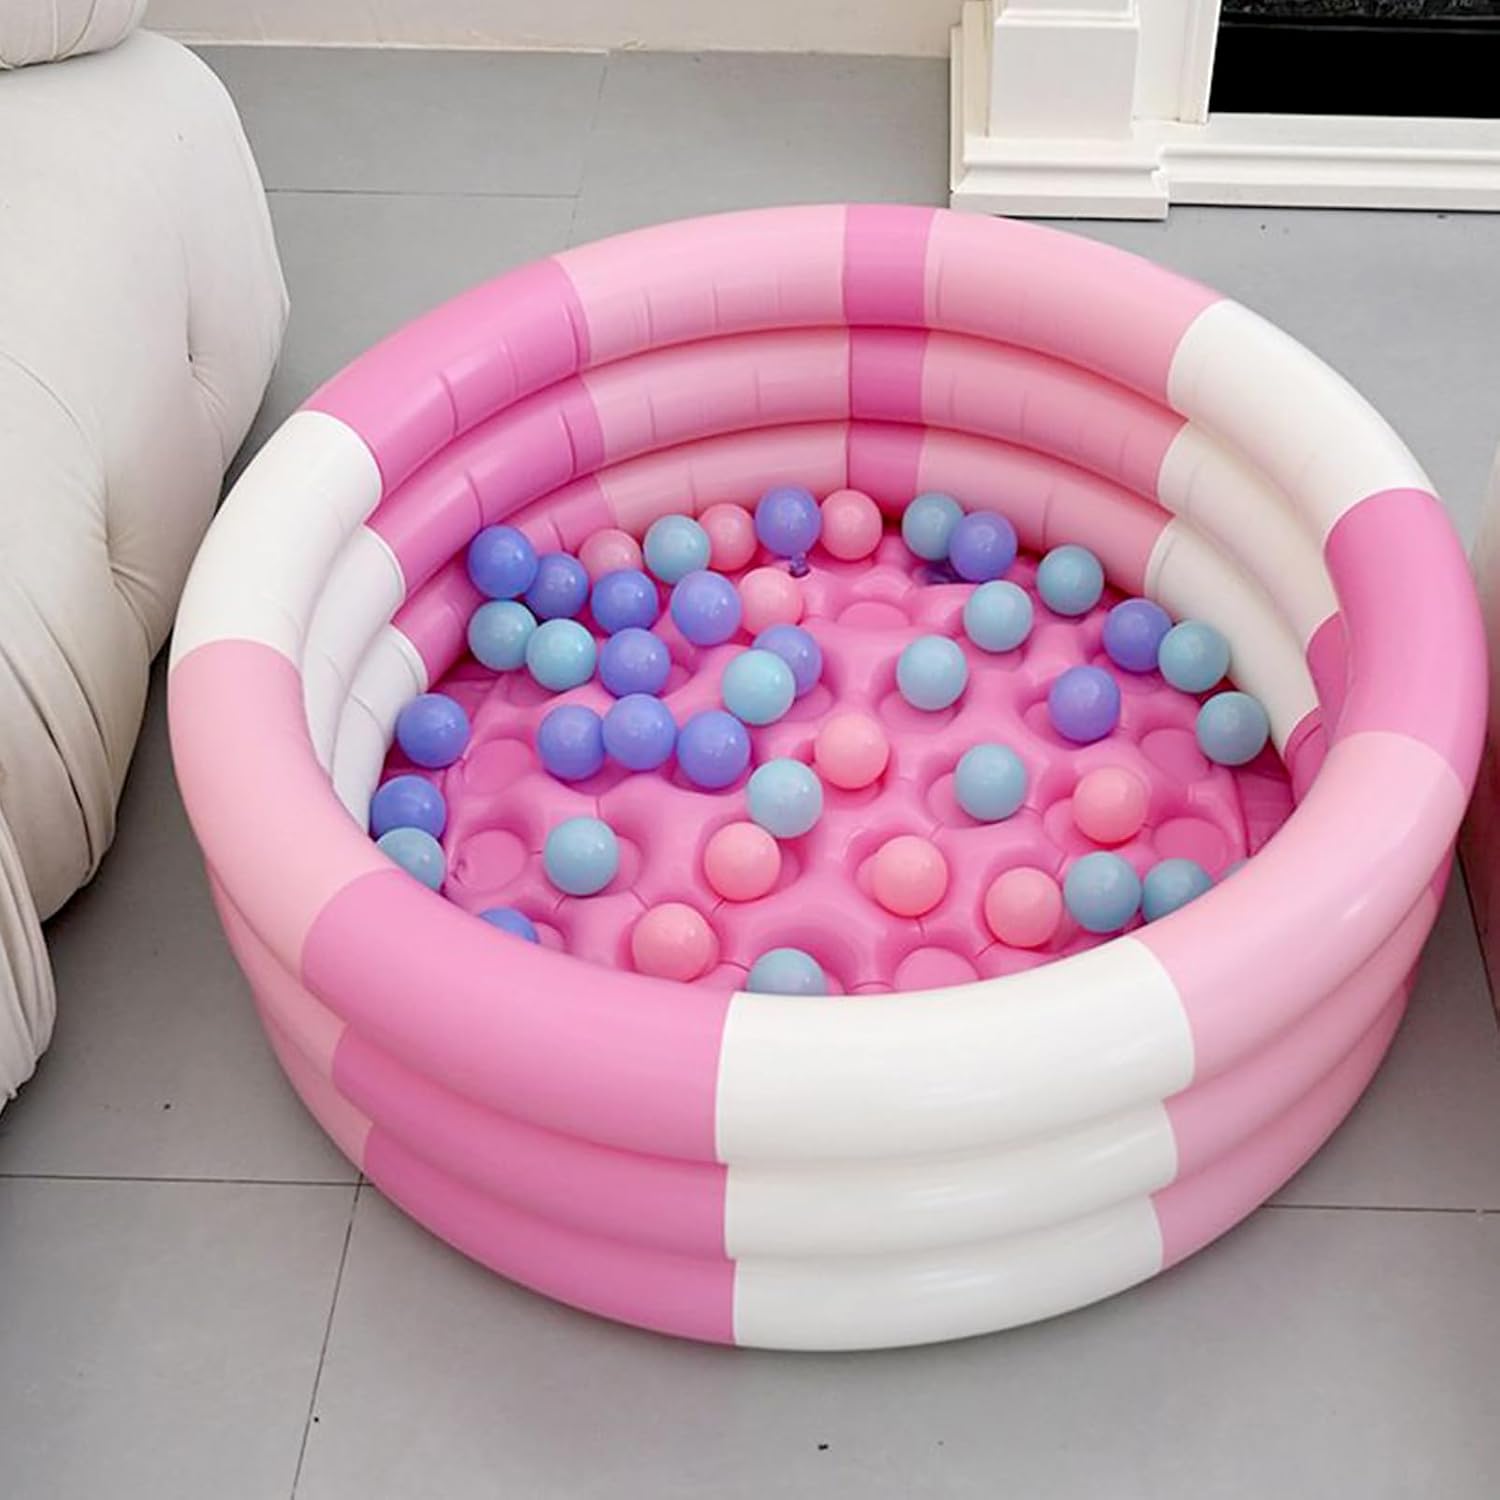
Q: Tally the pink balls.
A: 10